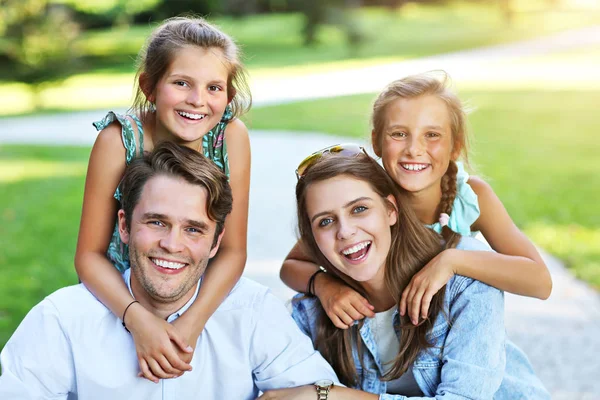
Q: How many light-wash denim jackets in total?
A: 1